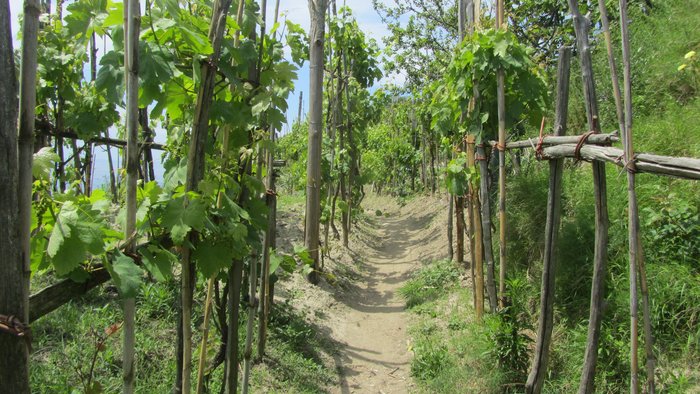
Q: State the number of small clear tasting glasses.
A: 0